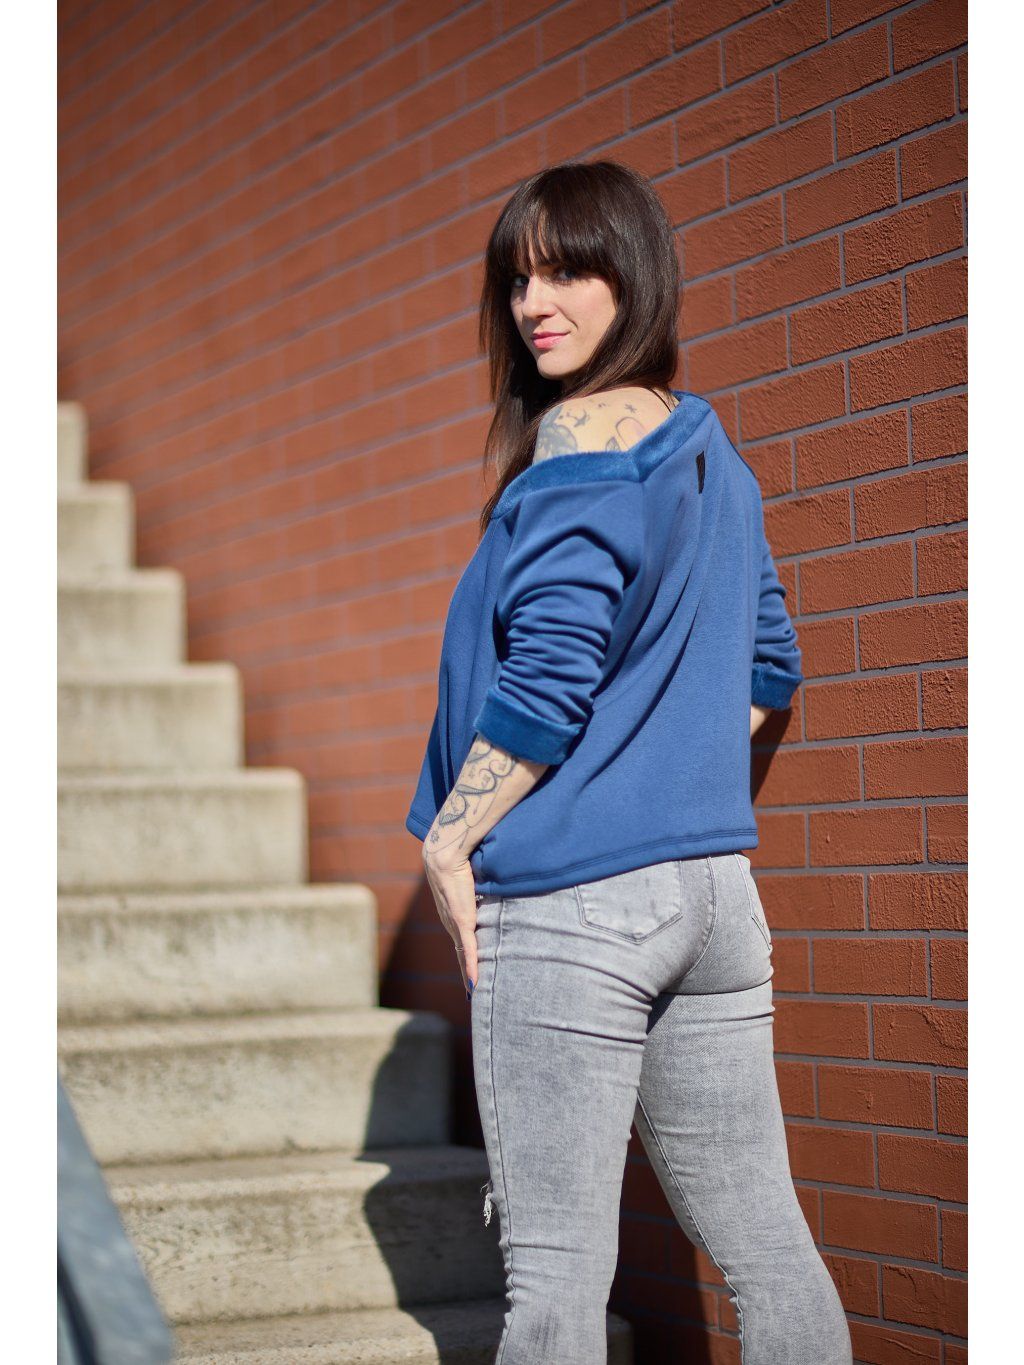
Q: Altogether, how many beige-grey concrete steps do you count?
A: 9